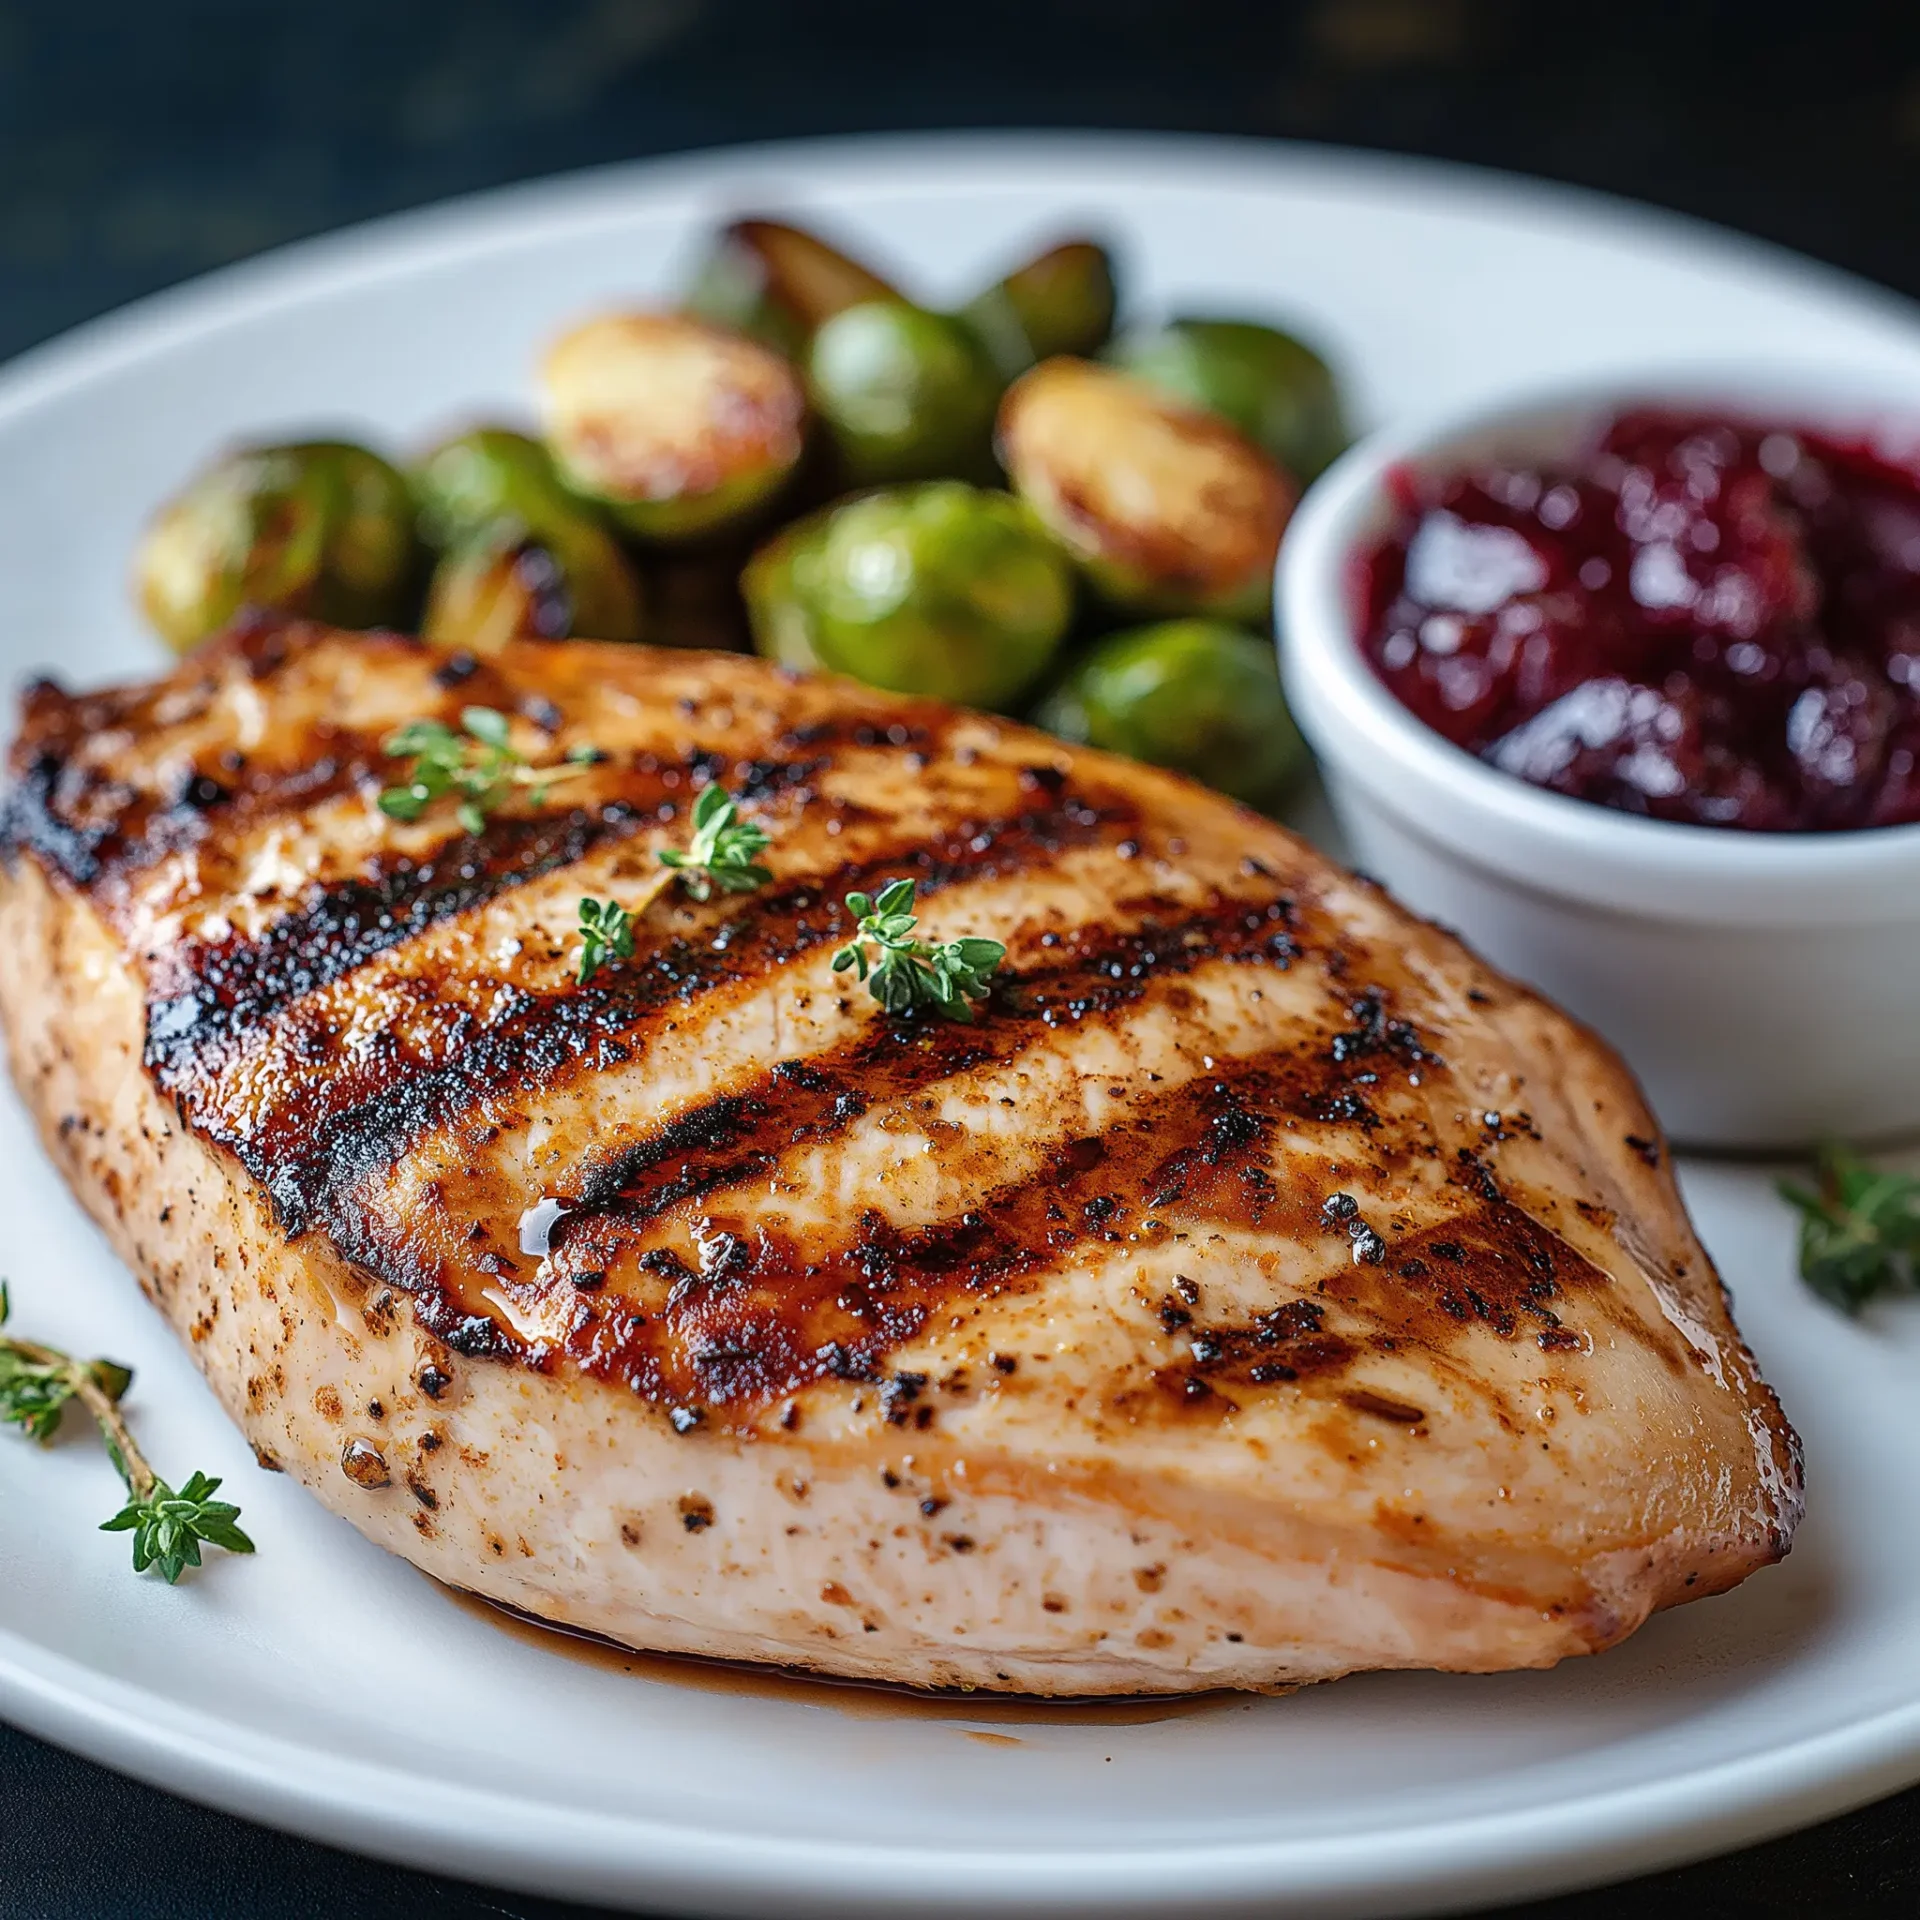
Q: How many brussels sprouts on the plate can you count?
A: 11